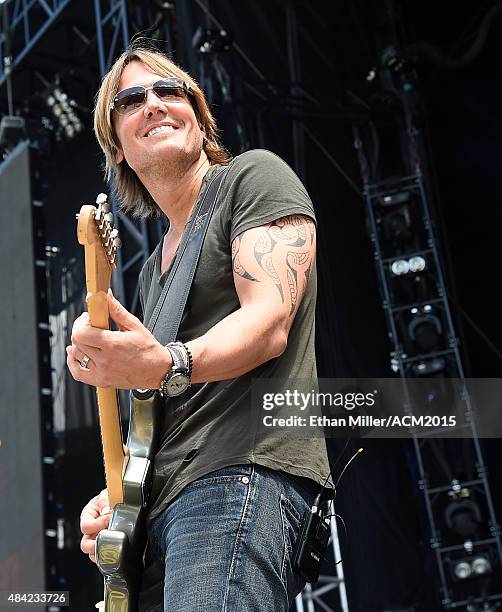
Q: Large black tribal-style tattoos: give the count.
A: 1